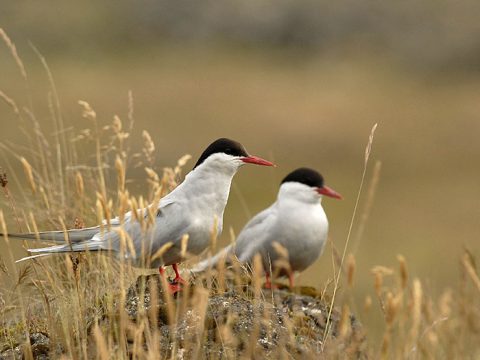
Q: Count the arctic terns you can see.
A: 2